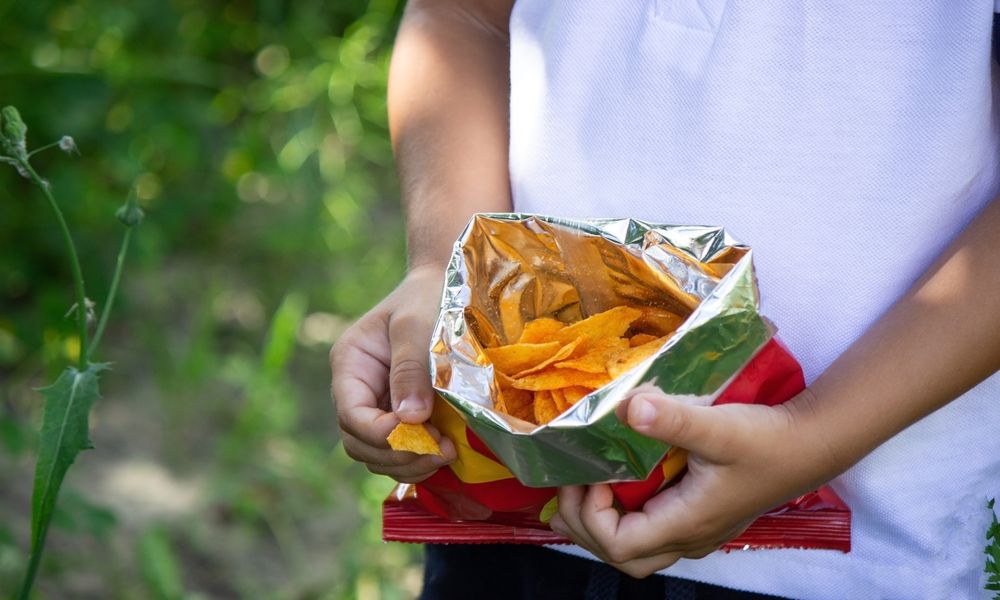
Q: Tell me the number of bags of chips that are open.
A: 1